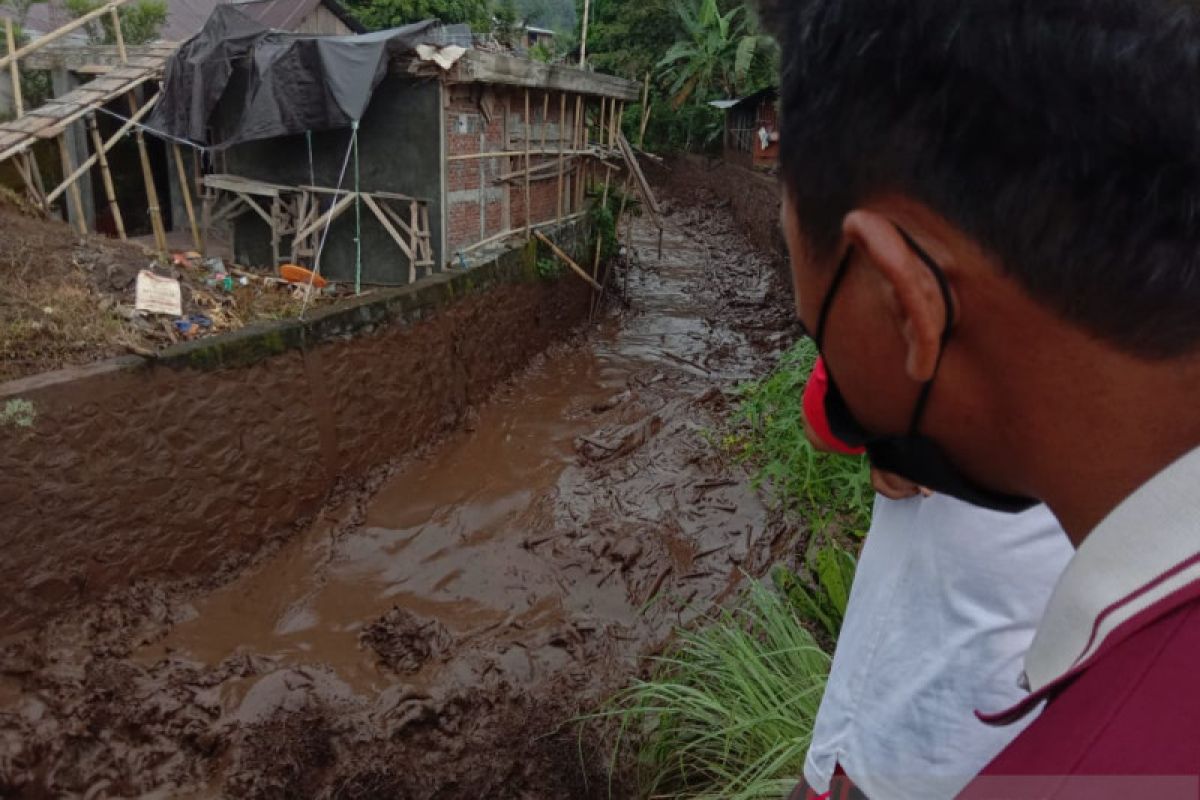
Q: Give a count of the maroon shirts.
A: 1